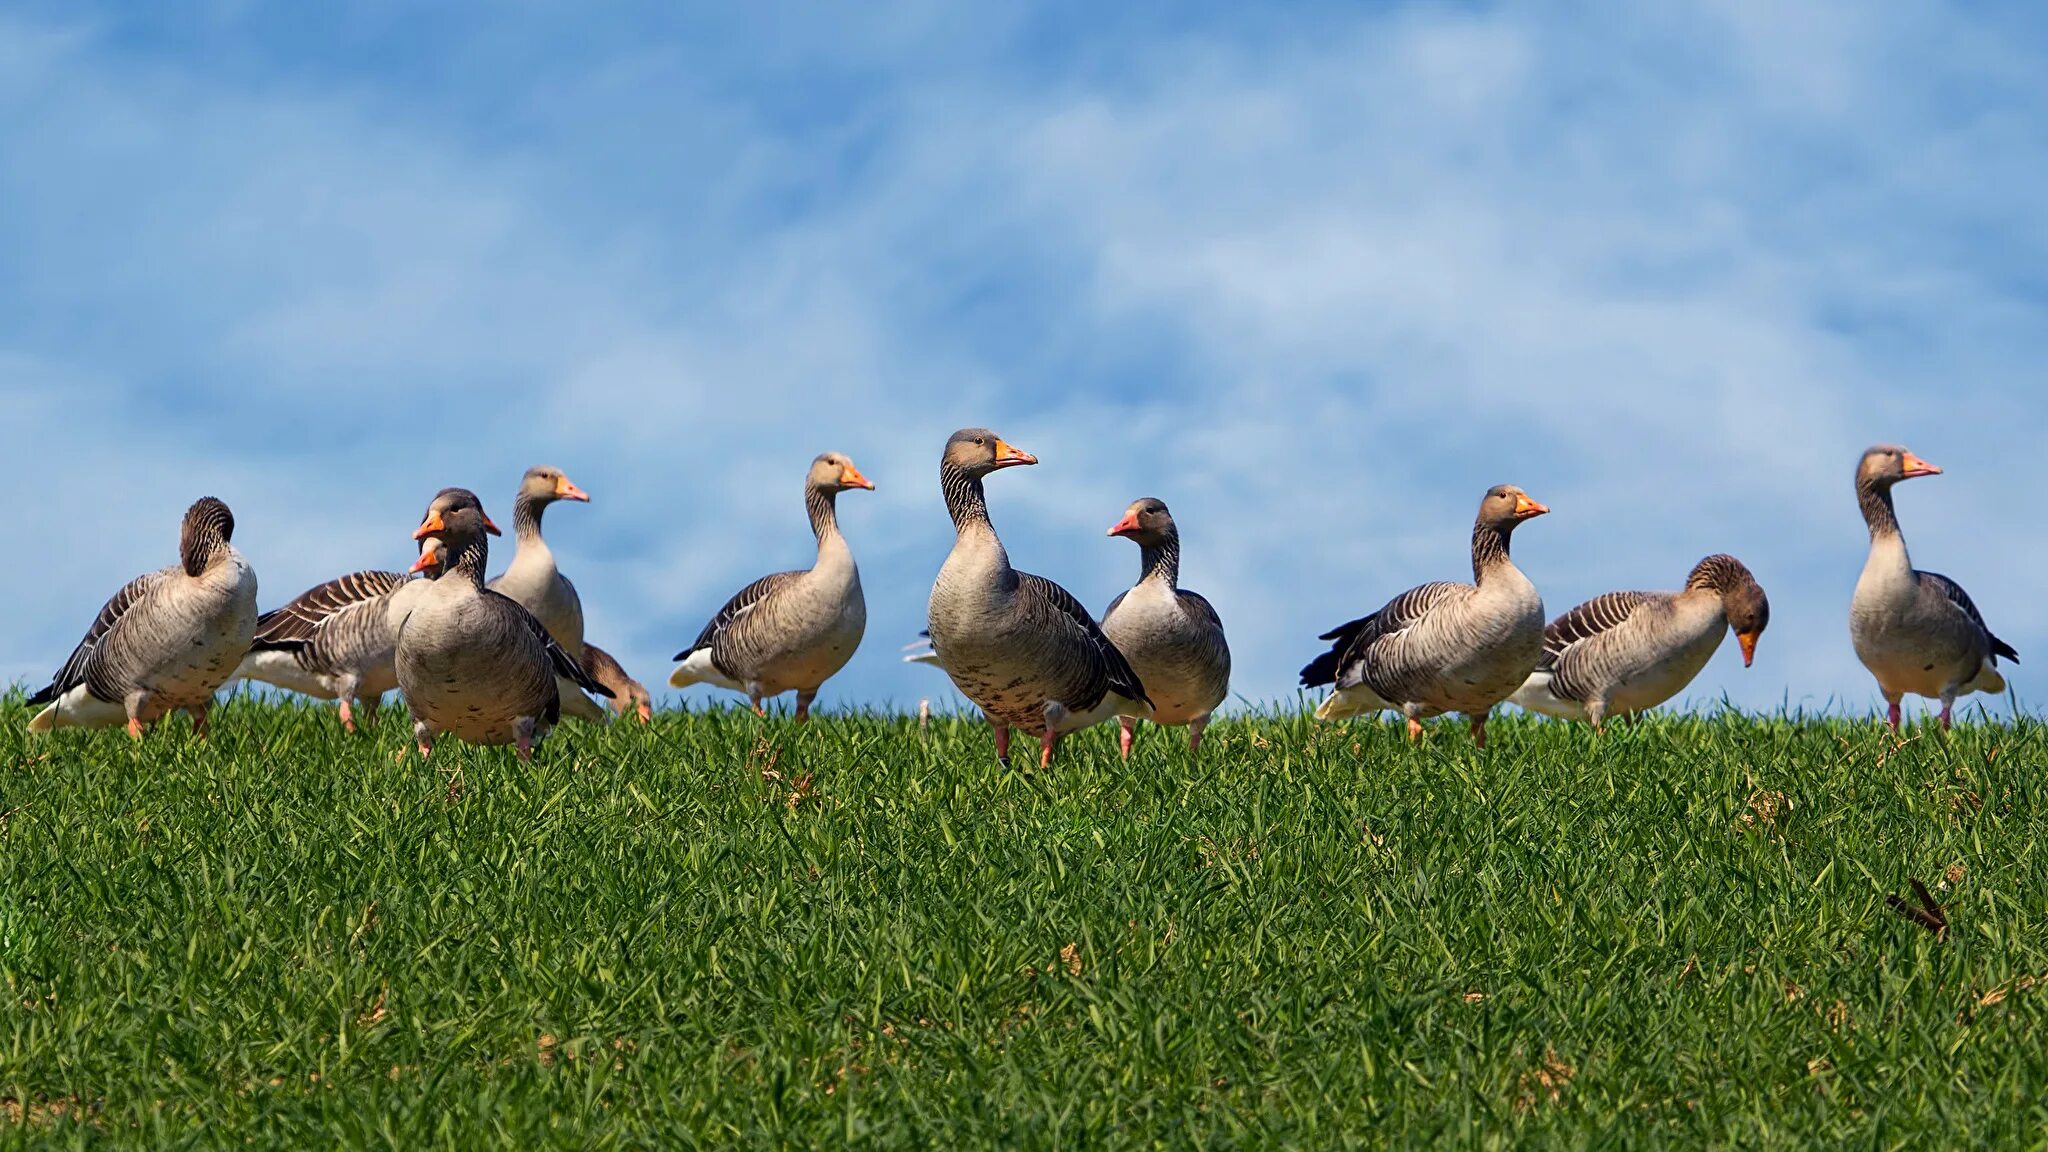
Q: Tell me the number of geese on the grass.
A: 12